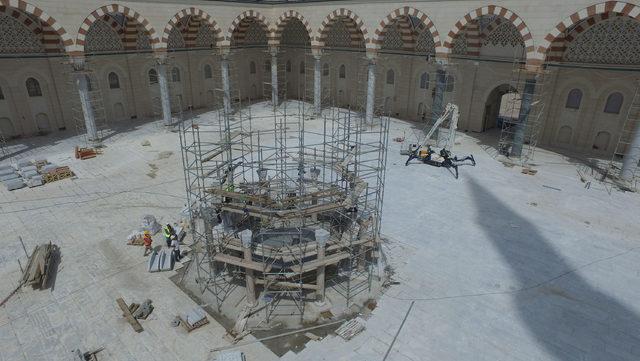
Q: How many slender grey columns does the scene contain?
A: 9